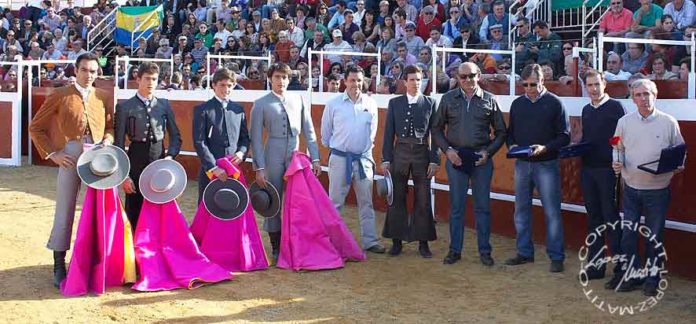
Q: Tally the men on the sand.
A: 10